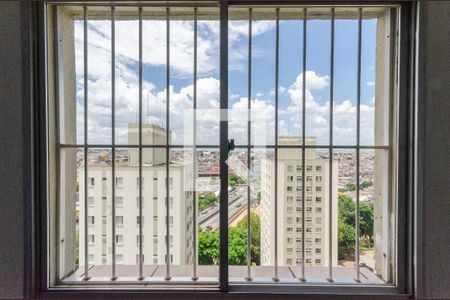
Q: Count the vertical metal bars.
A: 10